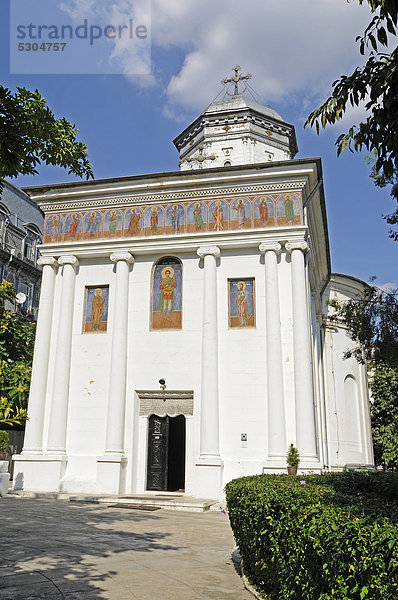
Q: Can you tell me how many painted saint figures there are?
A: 15